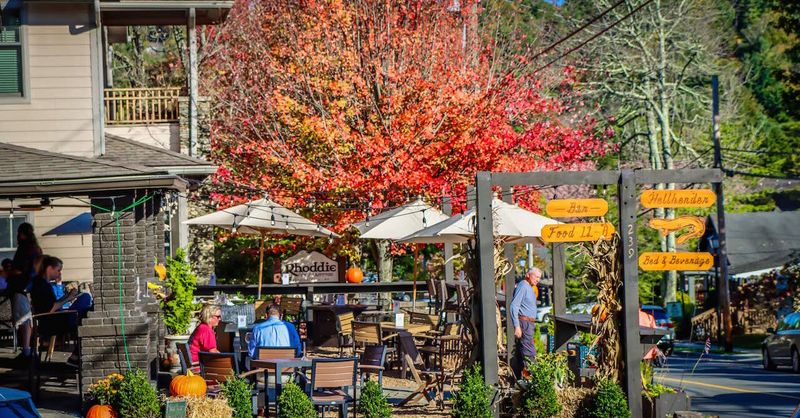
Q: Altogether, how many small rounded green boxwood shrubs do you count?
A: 7